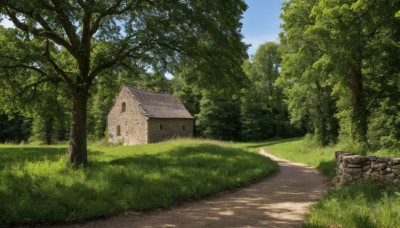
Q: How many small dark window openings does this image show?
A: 4